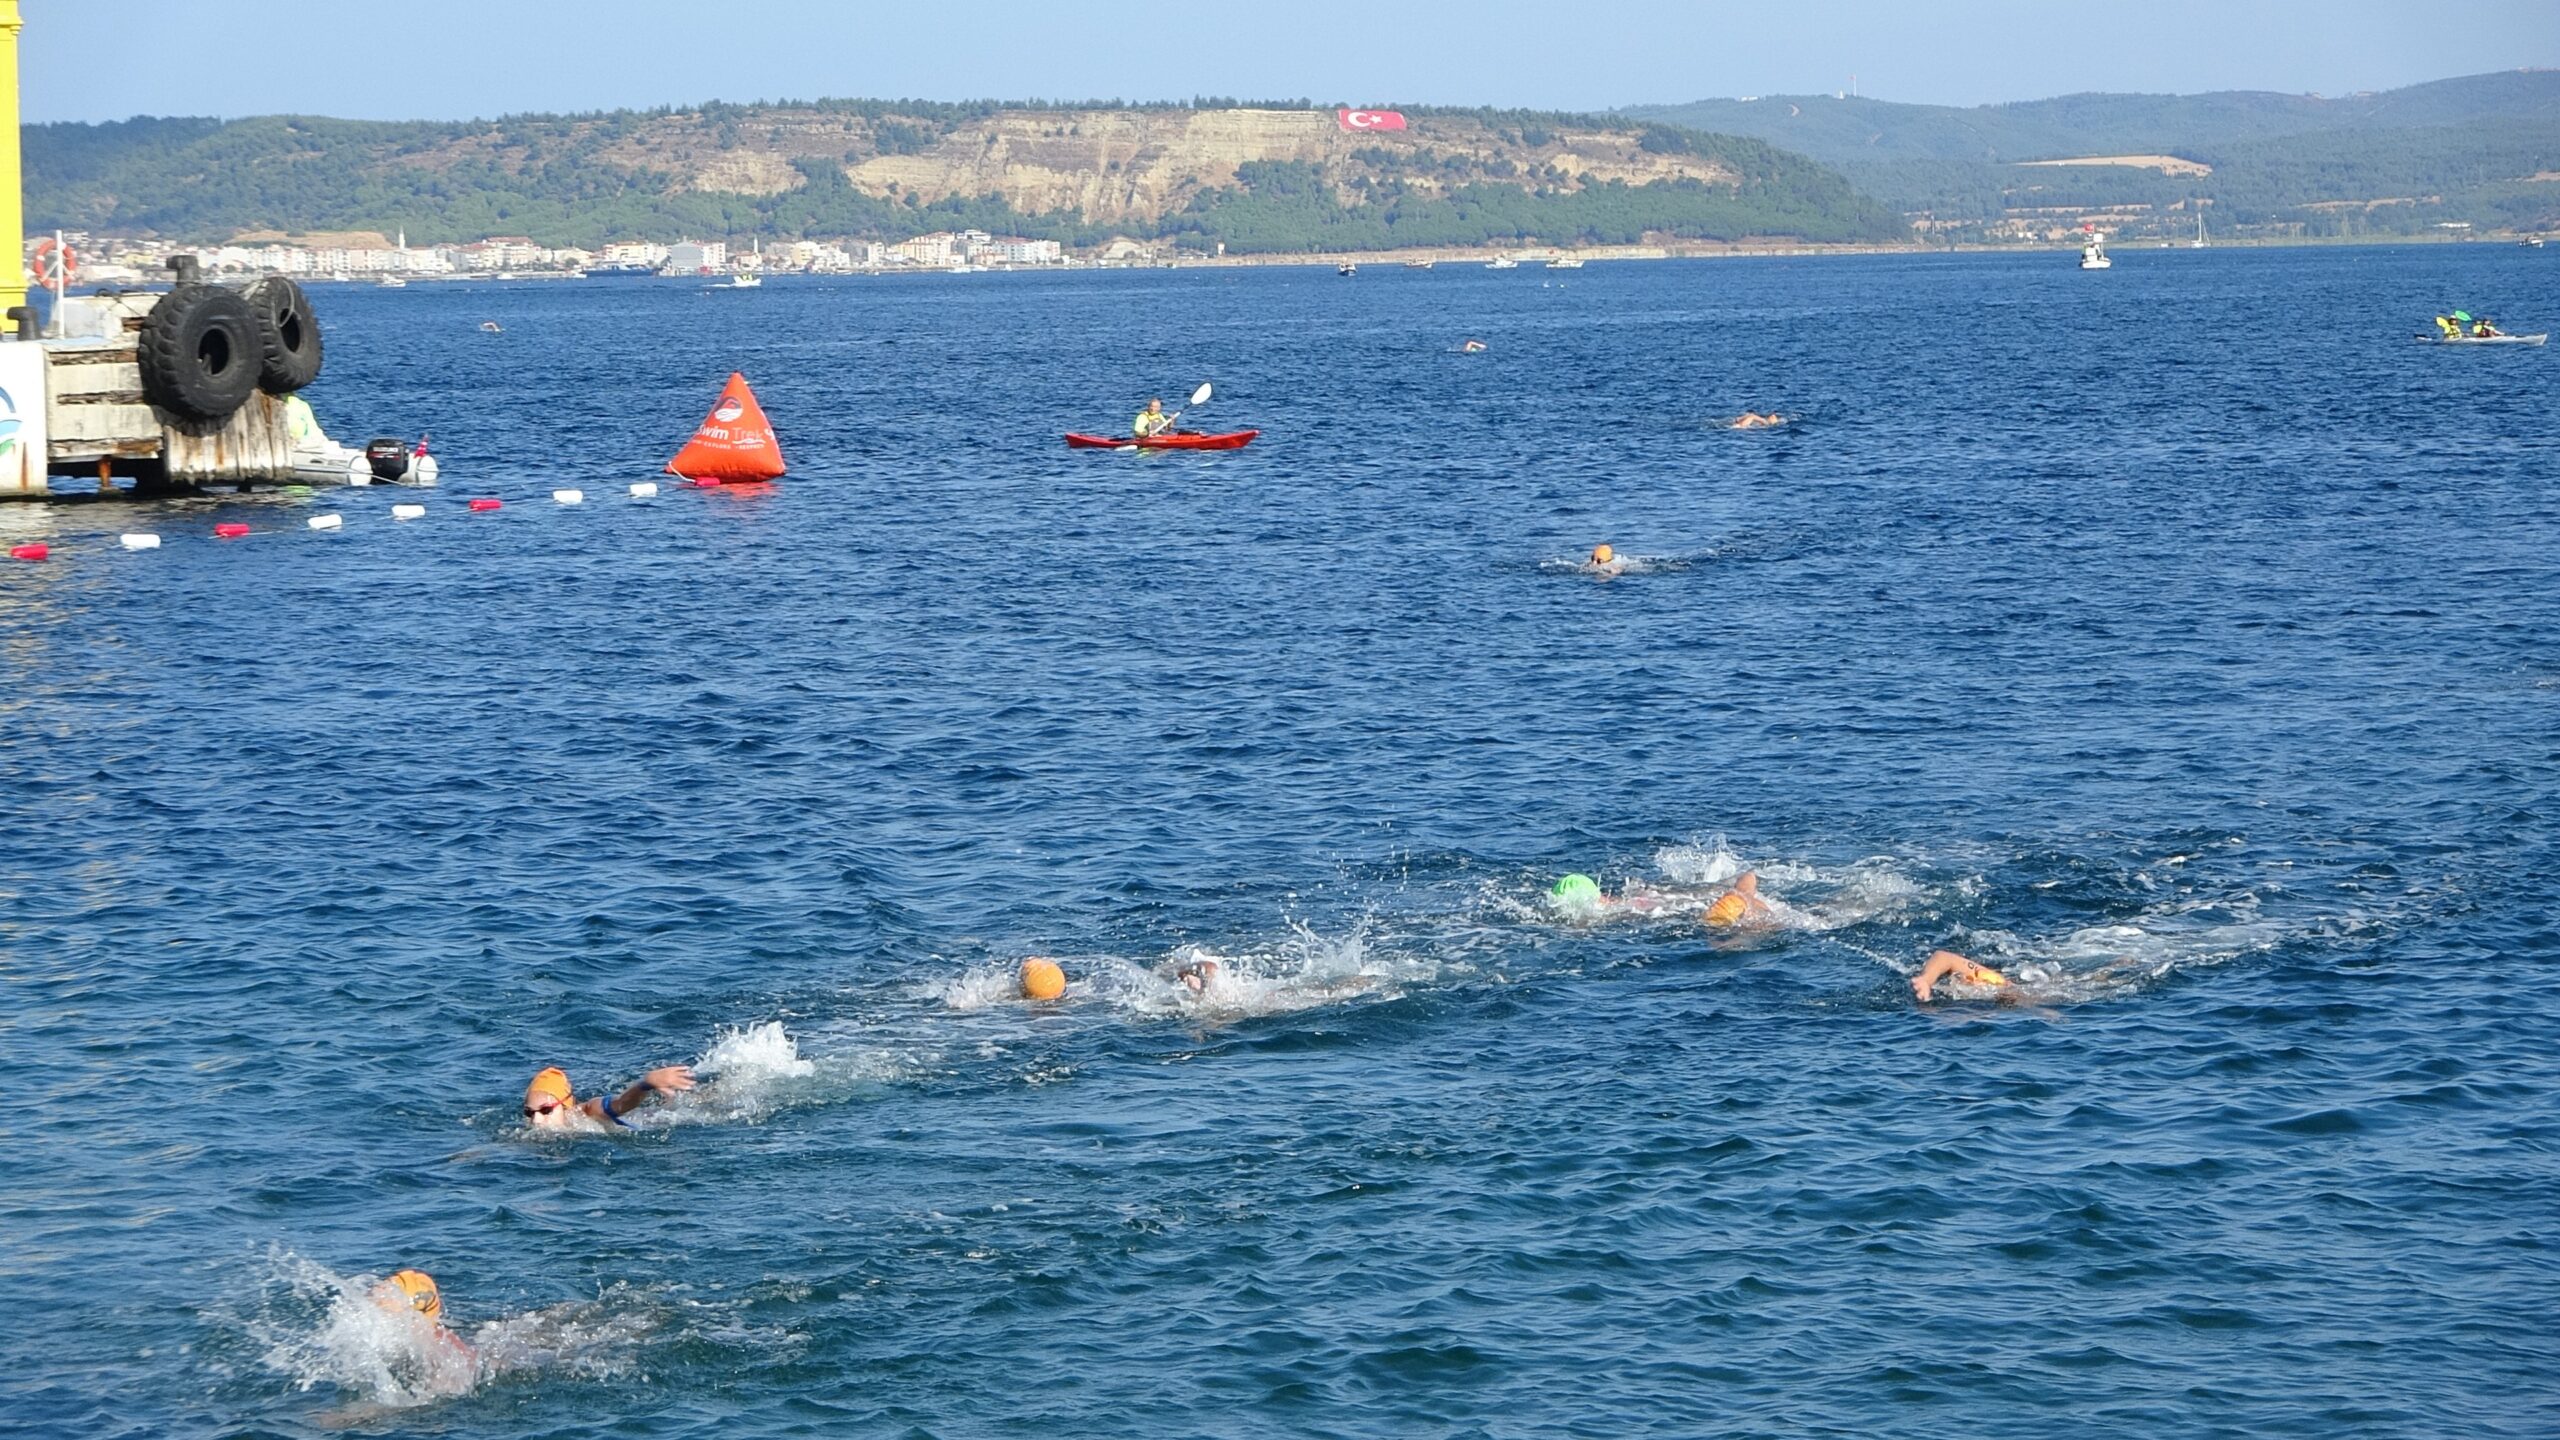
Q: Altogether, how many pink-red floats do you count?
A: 4